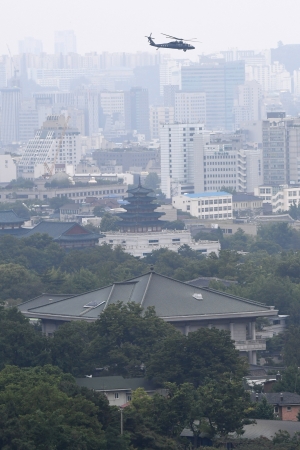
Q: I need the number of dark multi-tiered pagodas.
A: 1